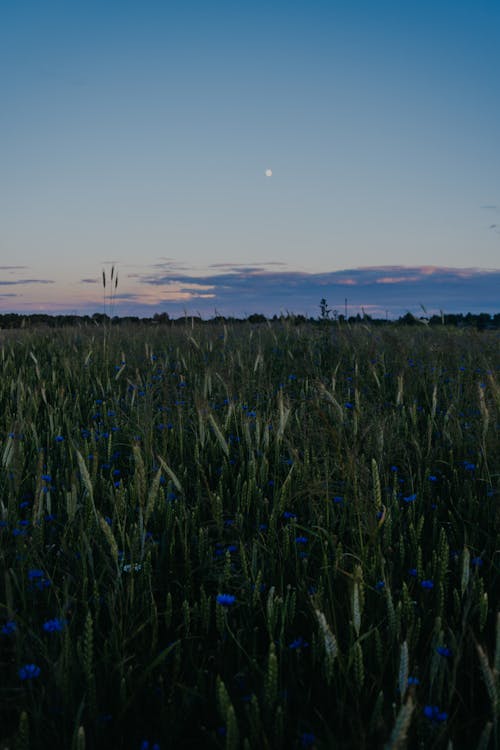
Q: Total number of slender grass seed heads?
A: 3